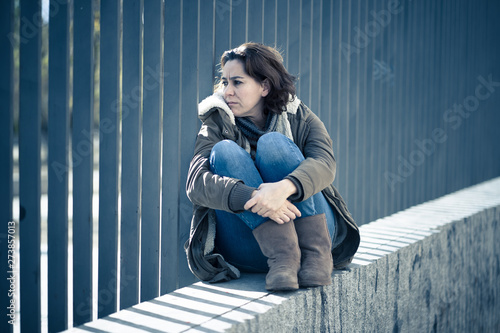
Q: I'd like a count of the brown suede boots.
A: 2